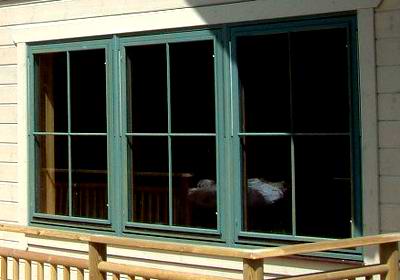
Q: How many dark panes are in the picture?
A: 12